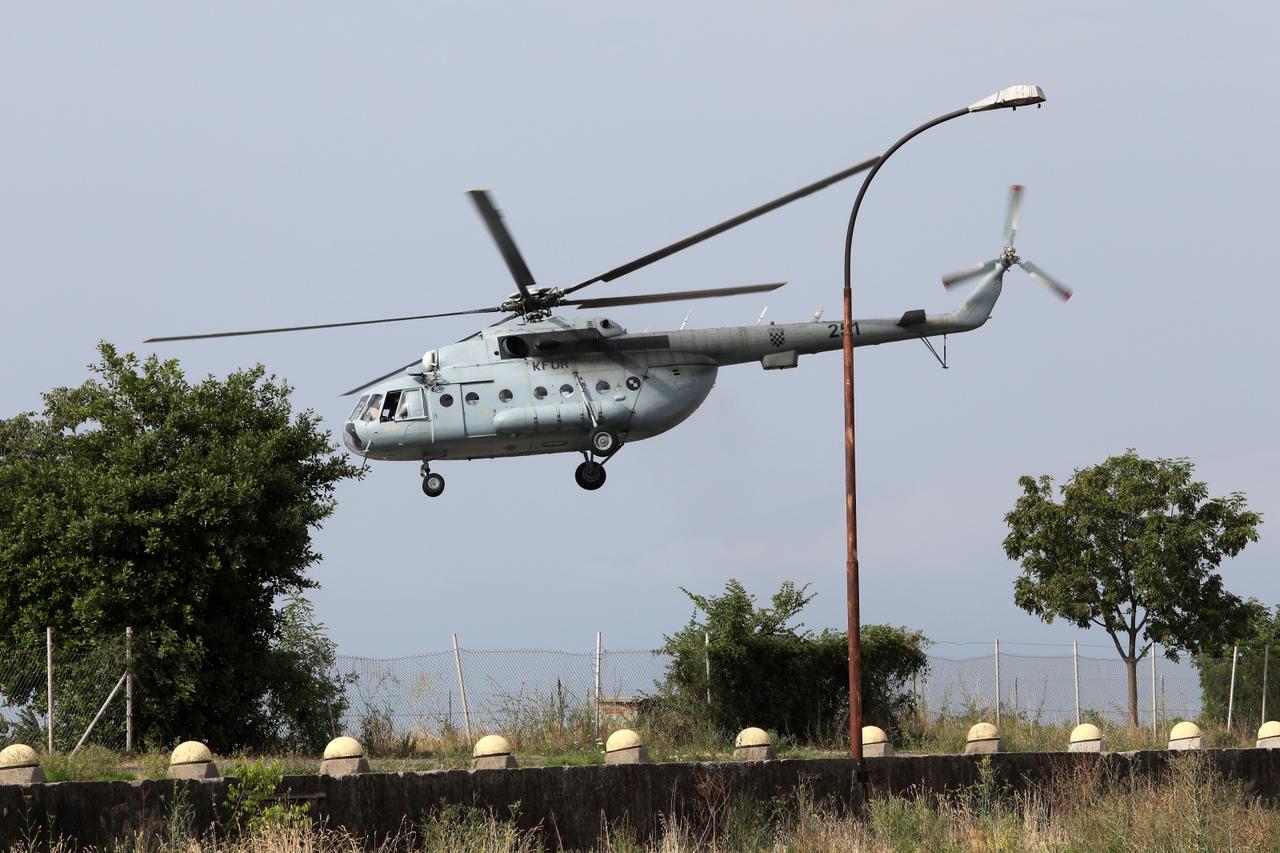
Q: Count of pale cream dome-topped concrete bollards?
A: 11